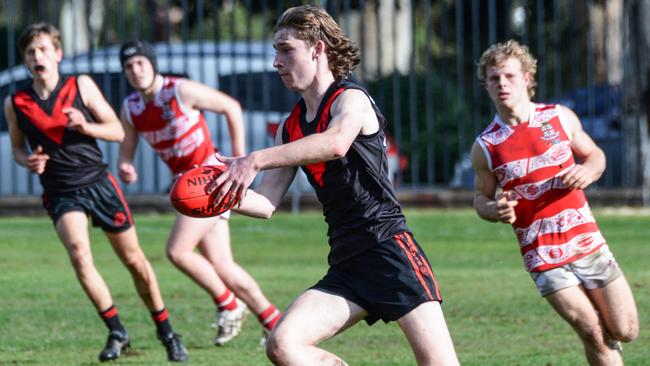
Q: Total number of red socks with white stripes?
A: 2